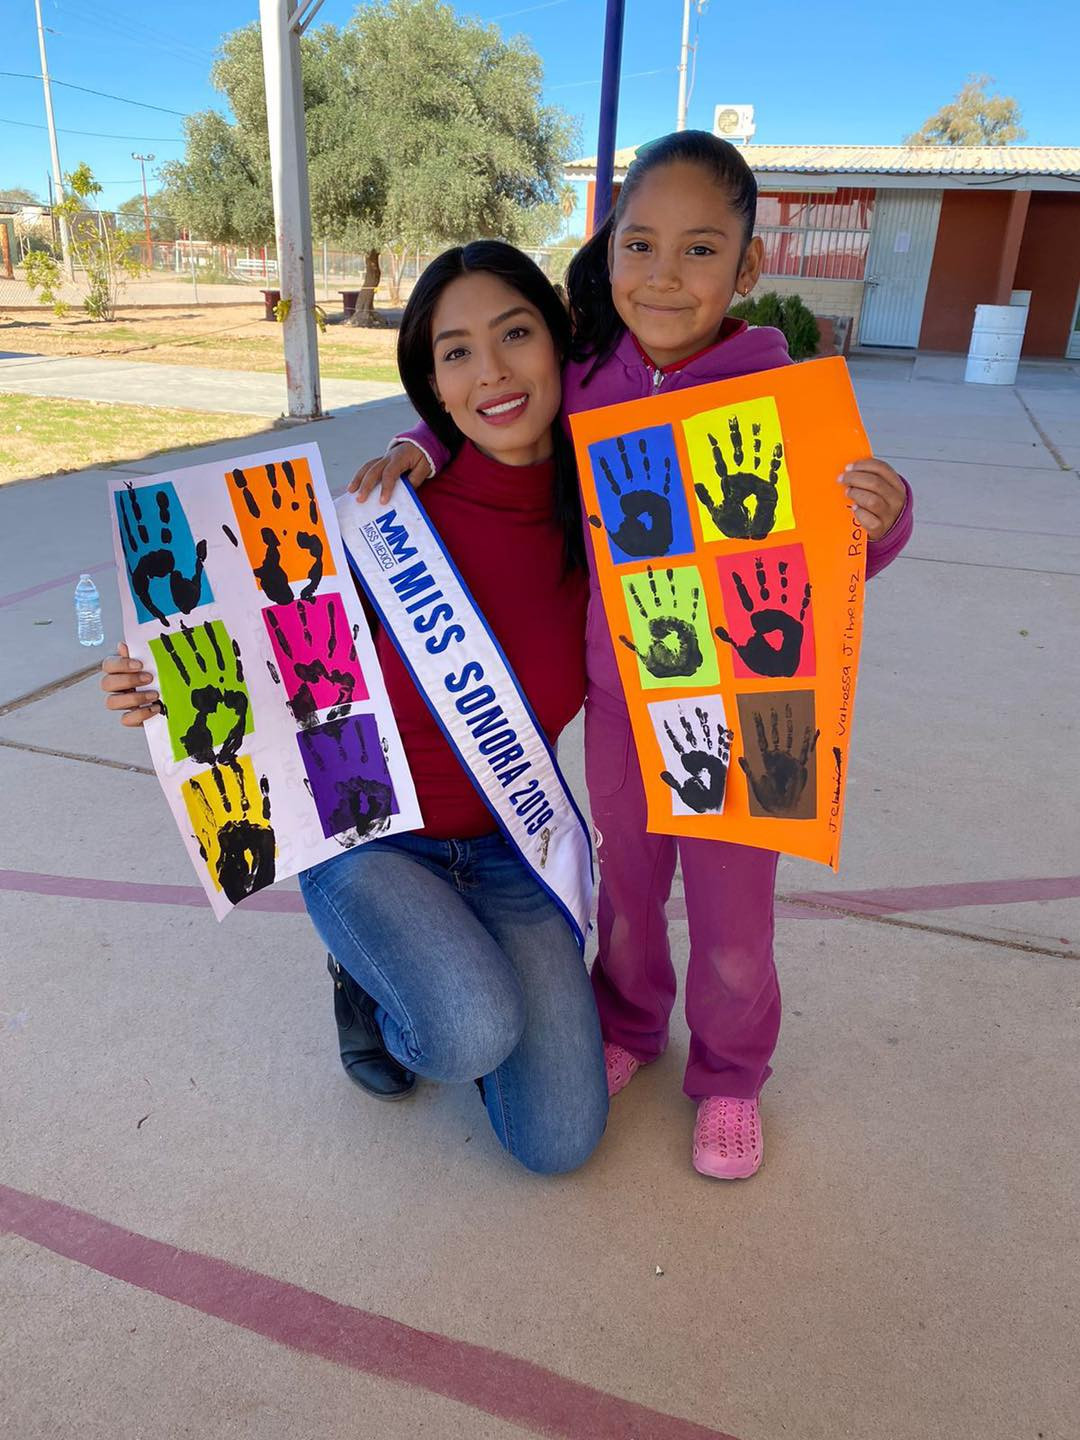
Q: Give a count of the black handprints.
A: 12